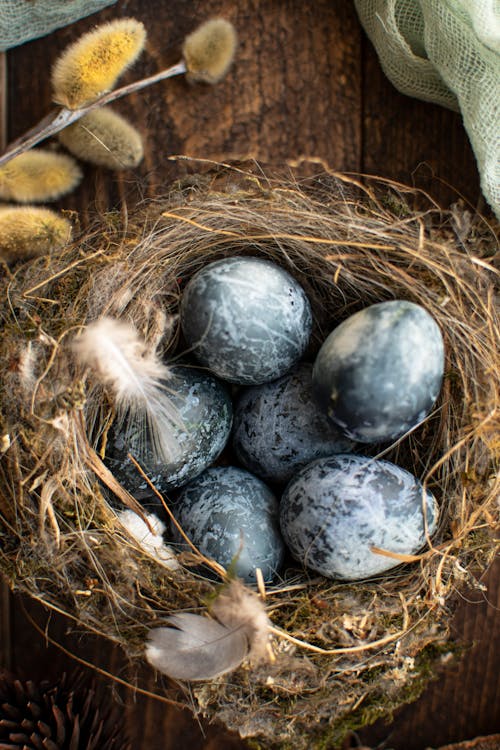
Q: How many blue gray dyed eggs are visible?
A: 6